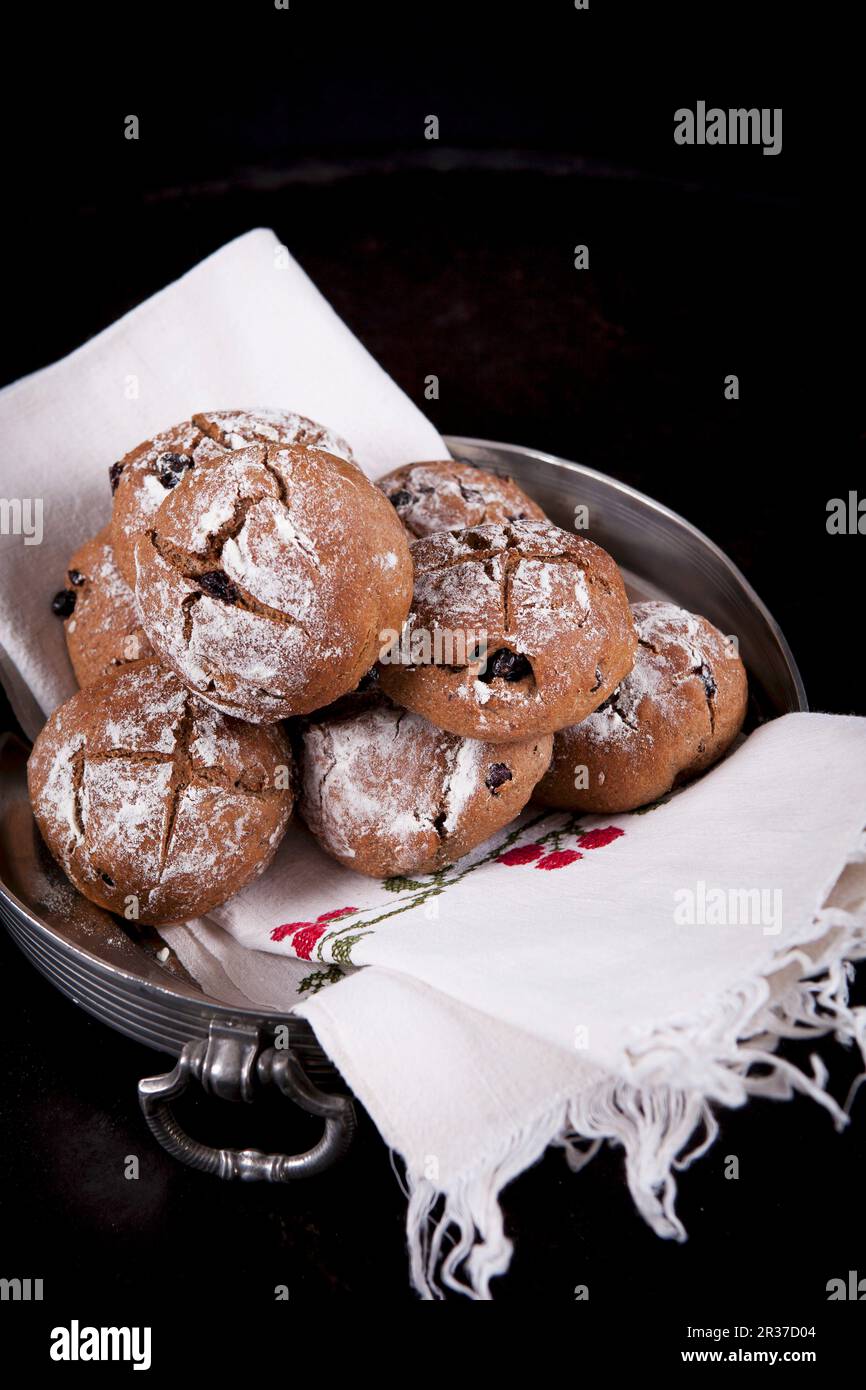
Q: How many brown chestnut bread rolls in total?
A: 8